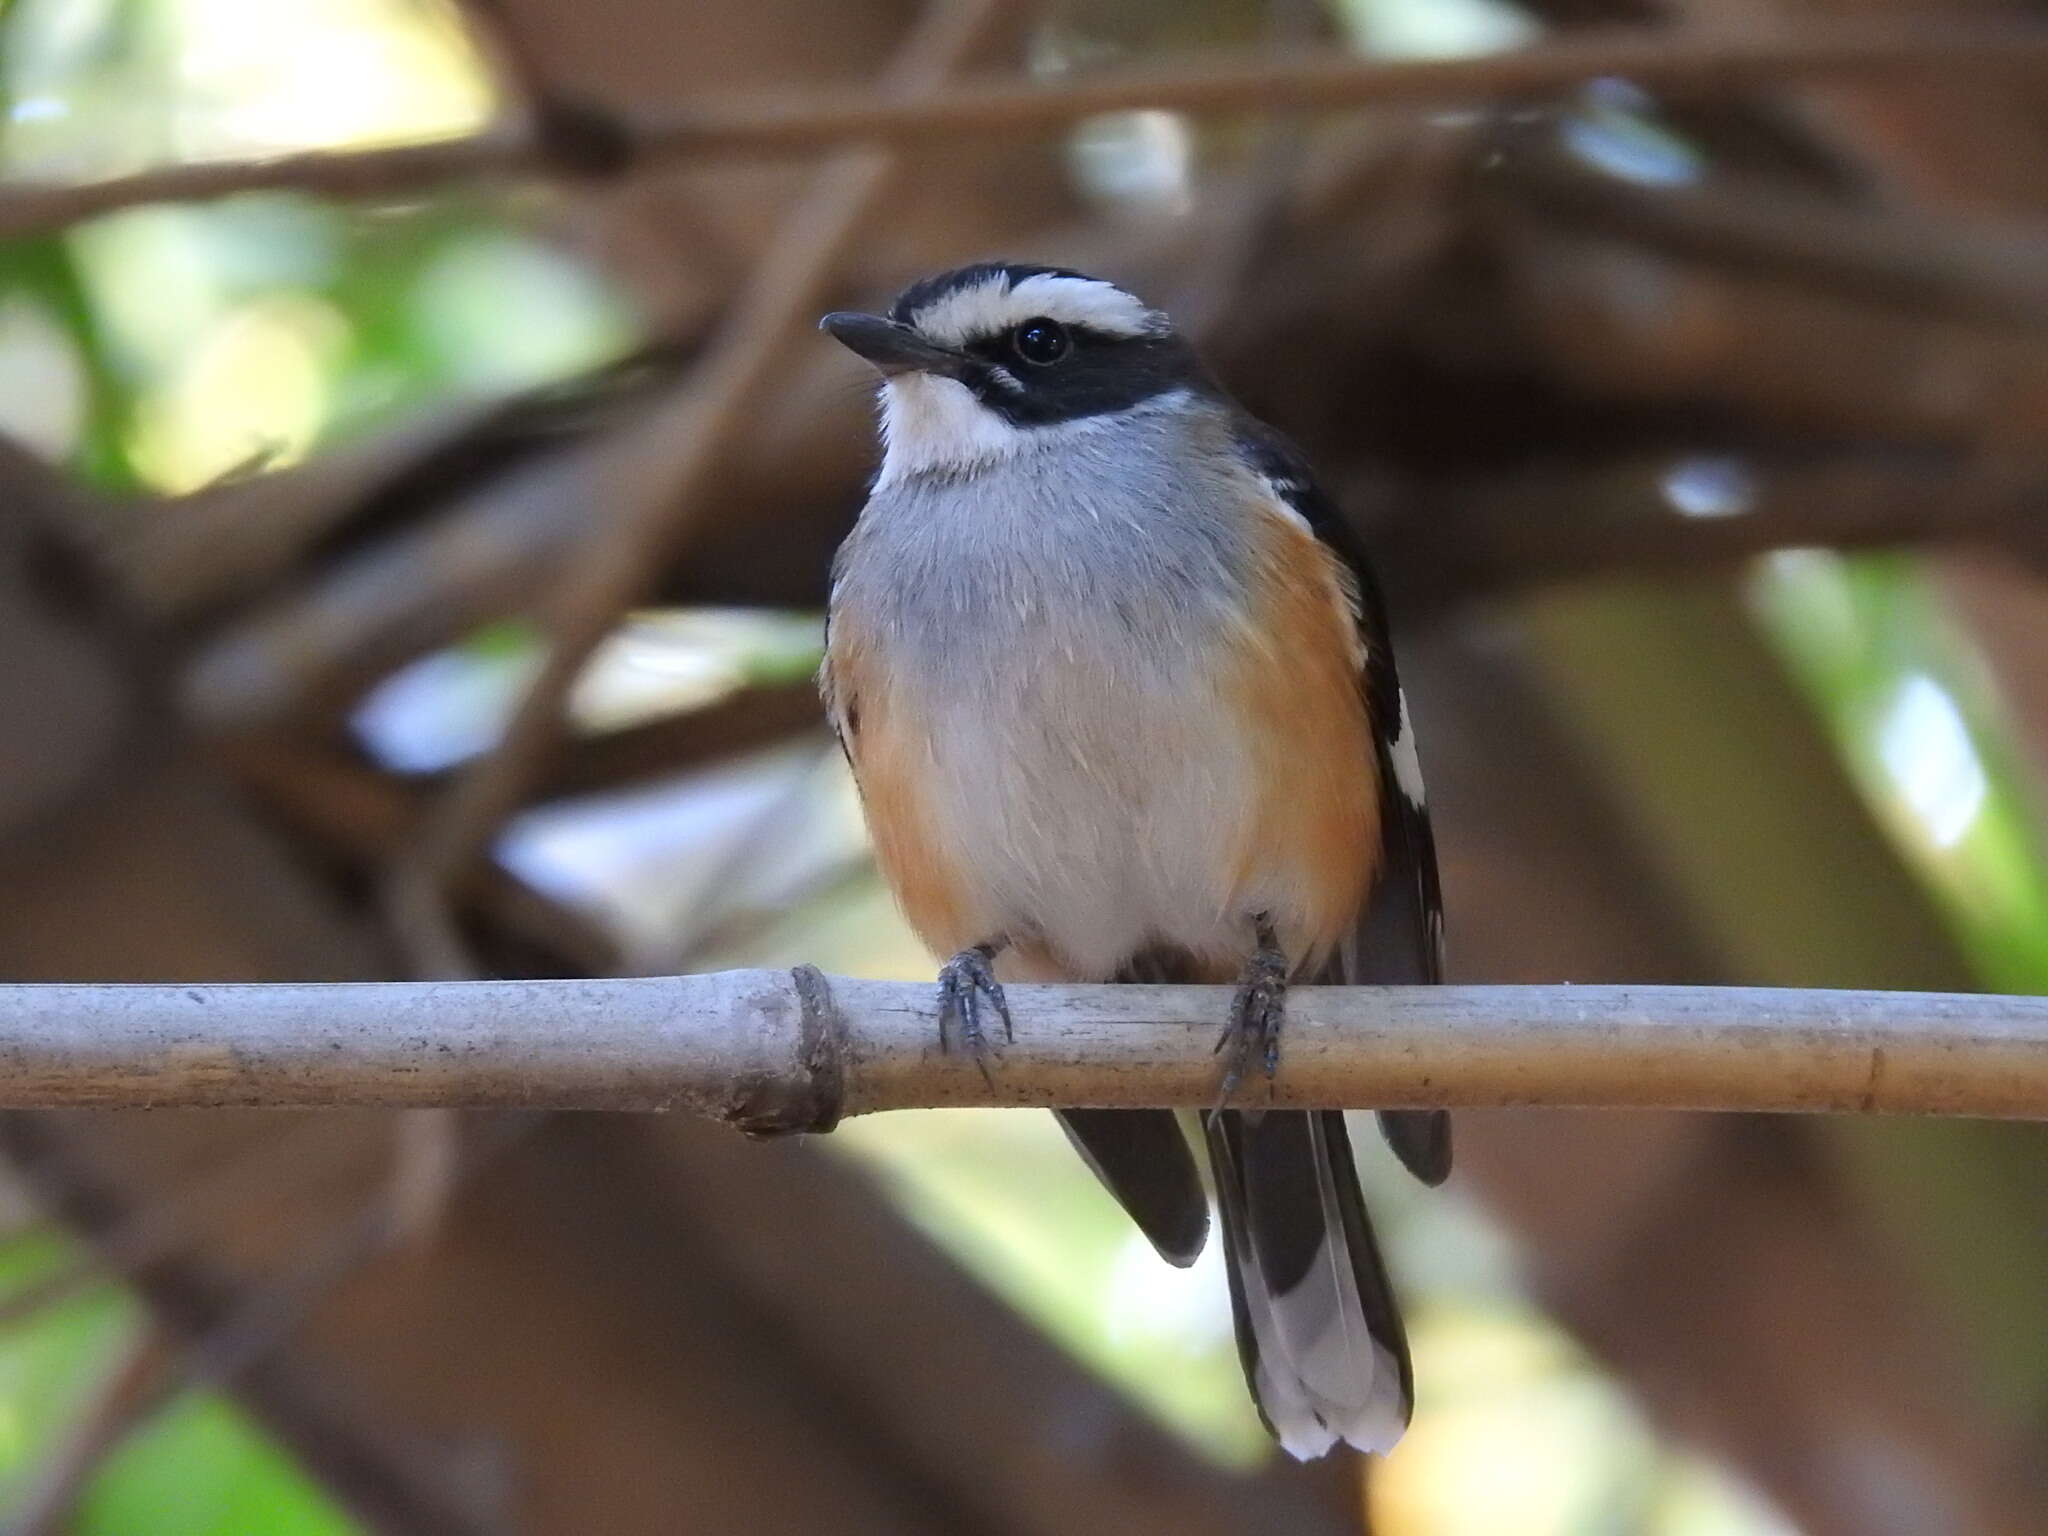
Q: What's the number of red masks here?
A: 0